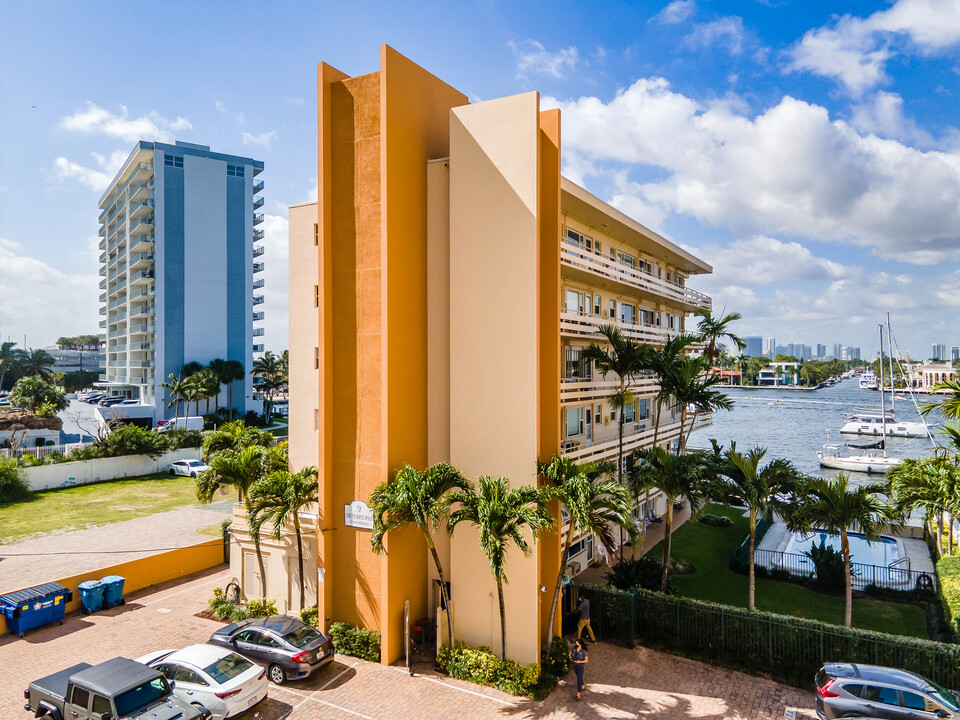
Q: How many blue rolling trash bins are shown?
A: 2